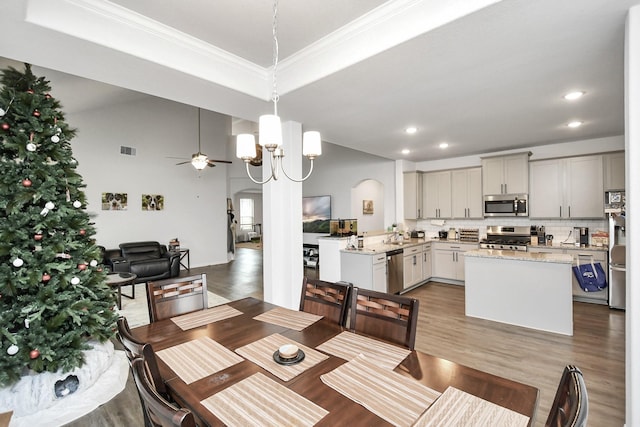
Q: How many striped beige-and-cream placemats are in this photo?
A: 8